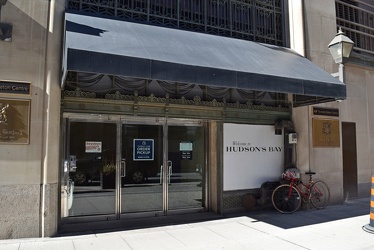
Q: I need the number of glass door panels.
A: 3